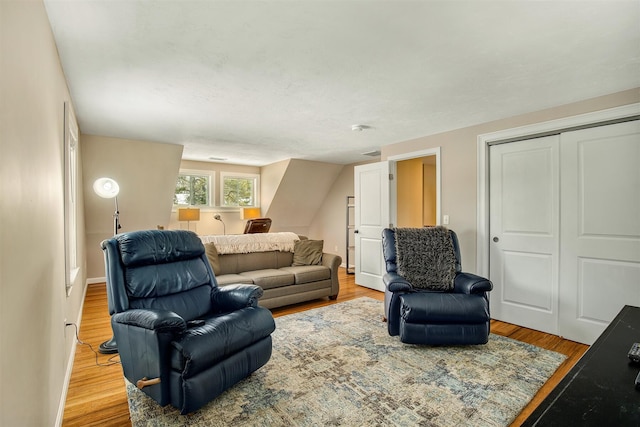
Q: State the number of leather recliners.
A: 2